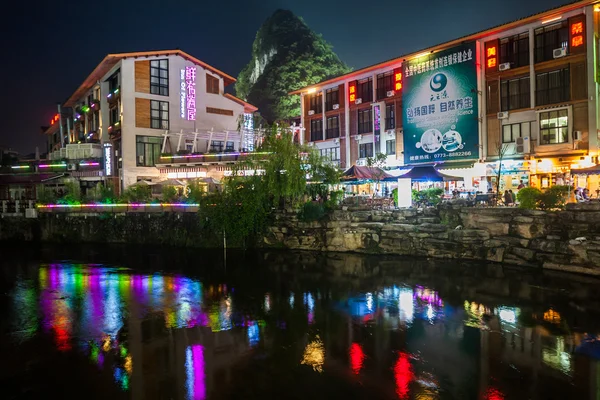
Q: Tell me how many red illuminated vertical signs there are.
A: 4